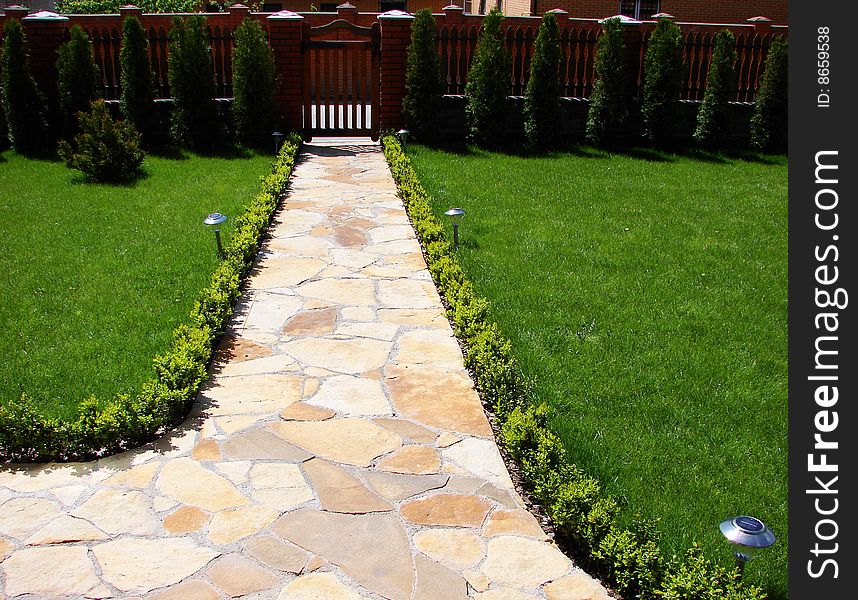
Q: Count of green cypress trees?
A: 12